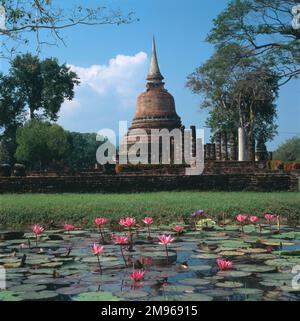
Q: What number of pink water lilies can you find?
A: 14